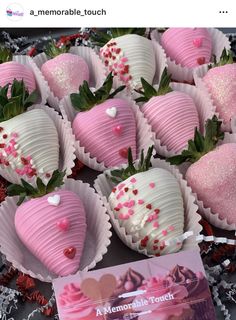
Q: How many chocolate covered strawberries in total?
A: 11